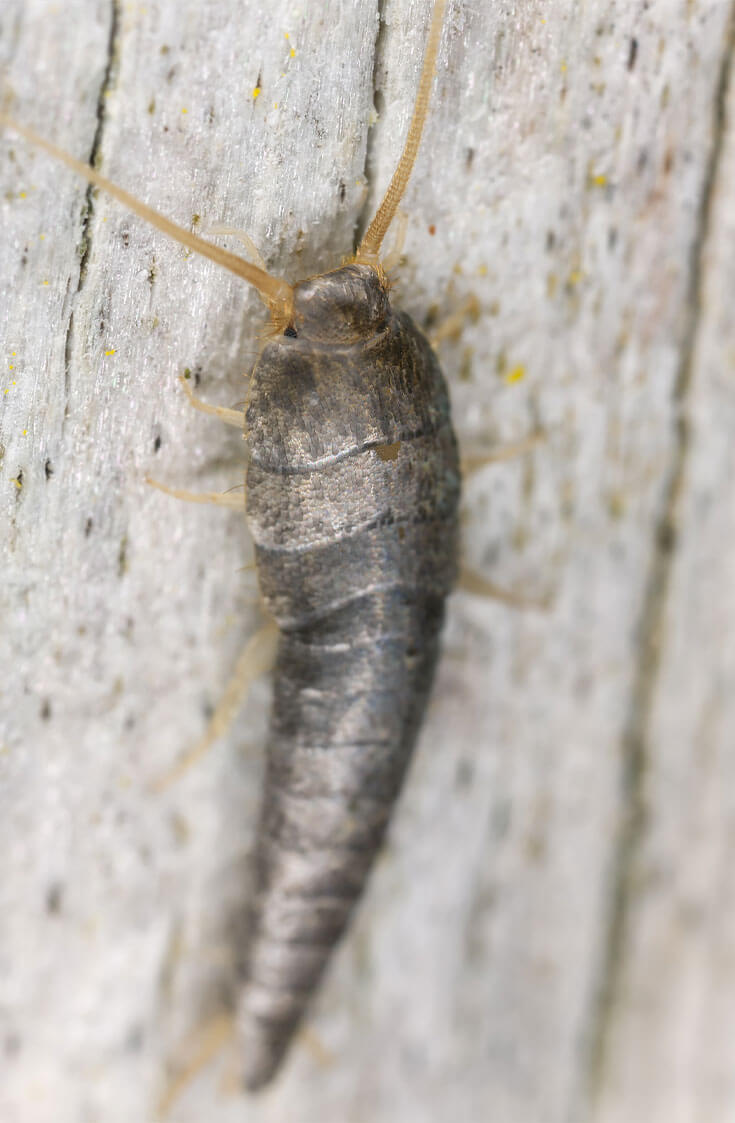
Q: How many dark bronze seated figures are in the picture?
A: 0